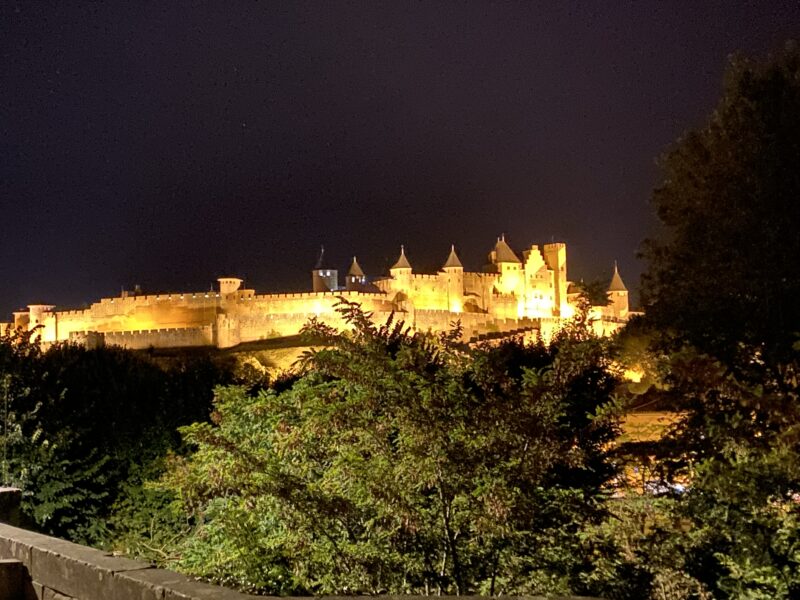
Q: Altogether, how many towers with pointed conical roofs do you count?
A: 6